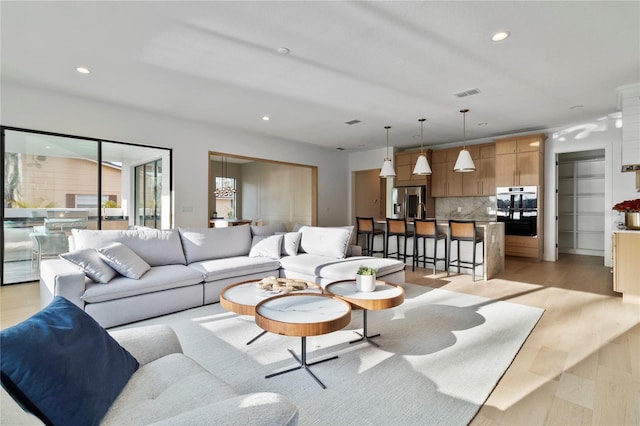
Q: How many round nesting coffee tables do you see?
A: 3